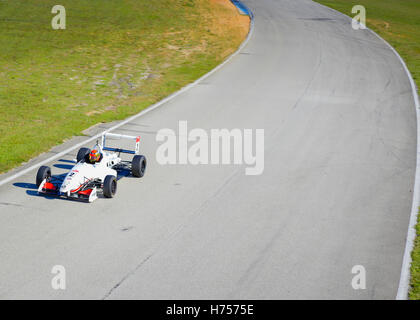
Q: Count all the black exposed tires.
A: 4